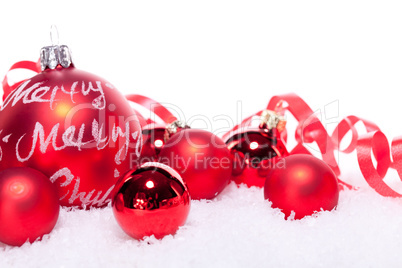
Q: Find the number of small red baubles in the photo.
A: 6